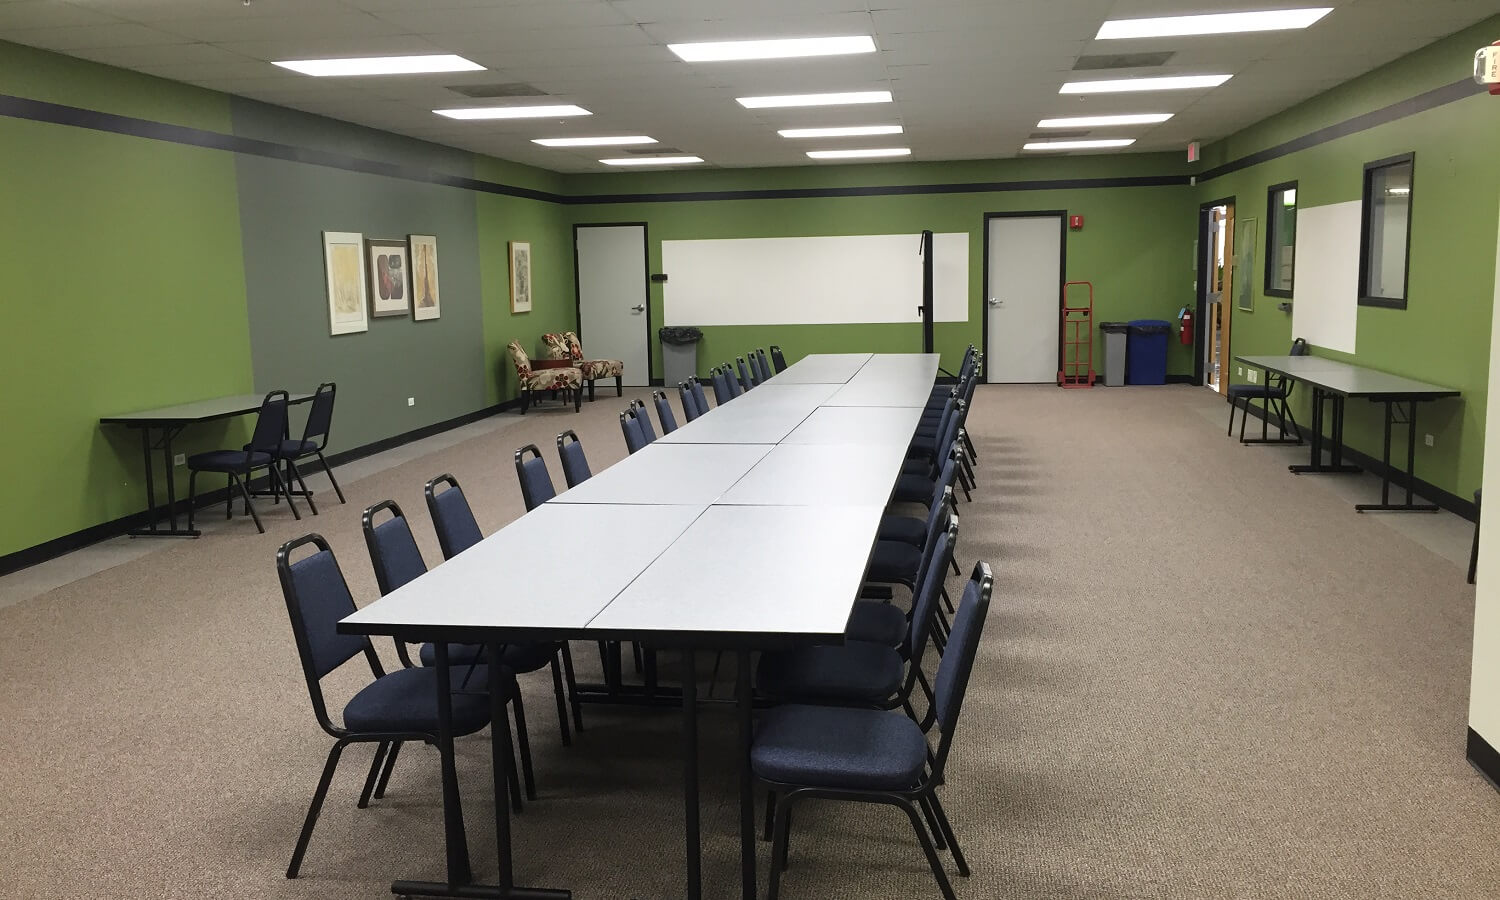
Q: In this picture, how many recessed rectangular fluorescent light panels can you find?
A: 12